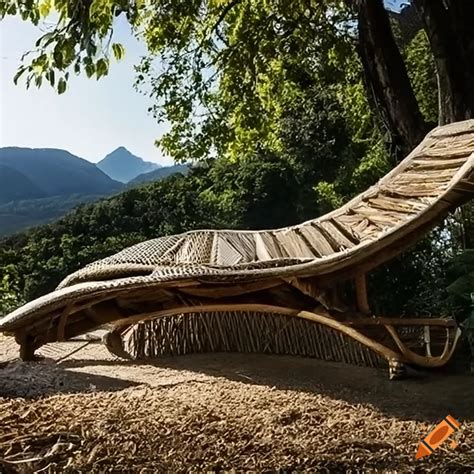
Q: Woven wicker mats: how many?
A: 1